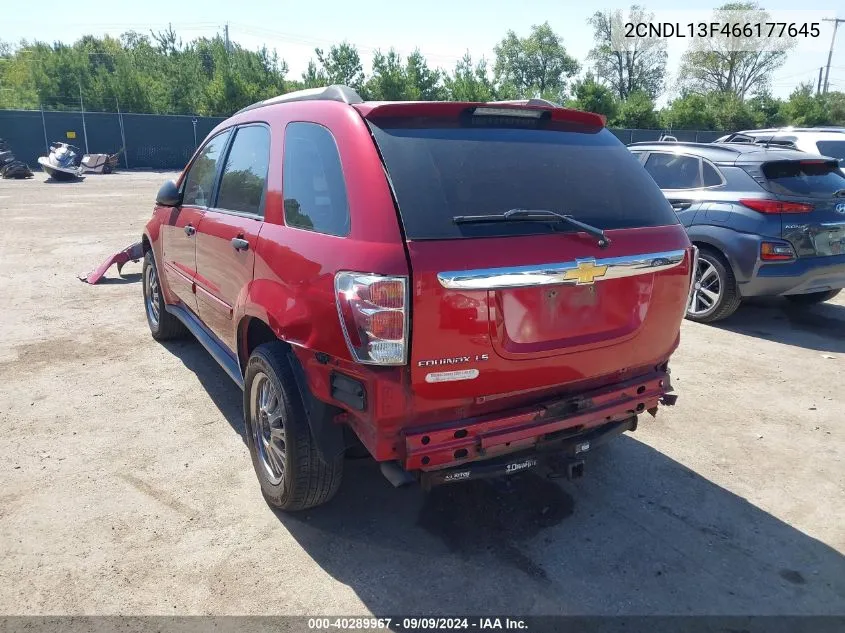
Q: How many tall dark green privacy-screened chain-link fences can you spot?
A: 1